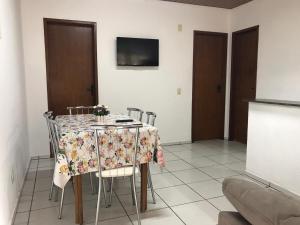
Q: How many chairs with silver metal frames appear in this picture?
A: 6